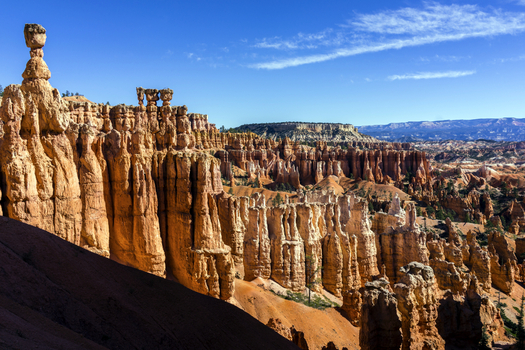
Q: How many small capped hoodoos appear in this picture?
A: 3